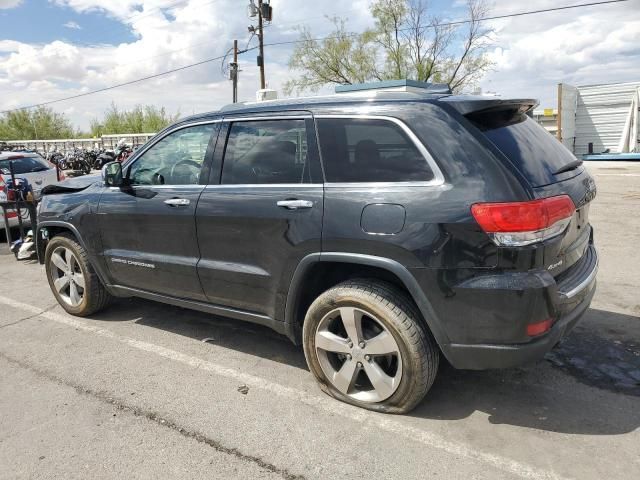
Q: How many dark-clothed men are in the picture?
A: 0